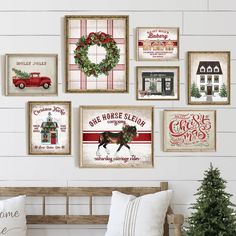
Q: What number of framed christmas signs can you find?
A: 8